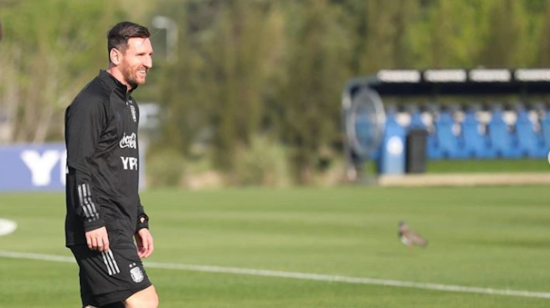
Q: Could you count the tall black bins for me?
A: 1